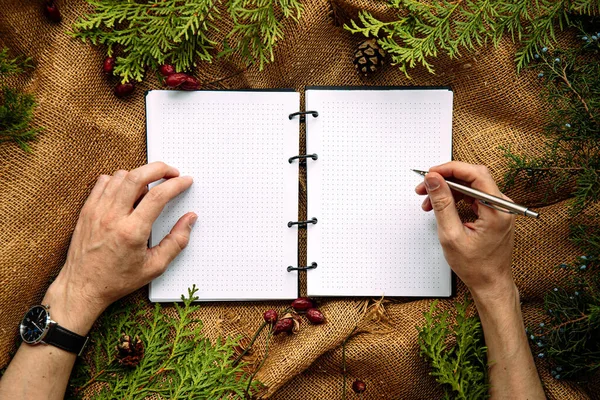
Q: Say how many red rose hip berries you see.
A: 11